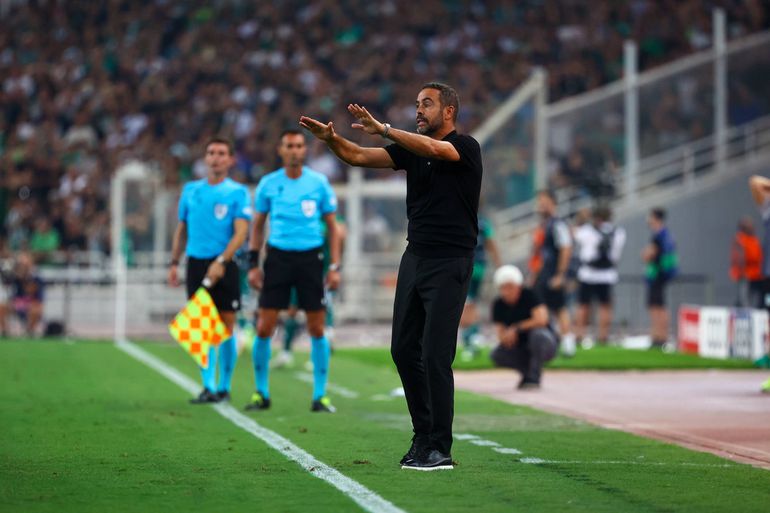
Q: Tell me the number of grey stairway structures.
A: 1